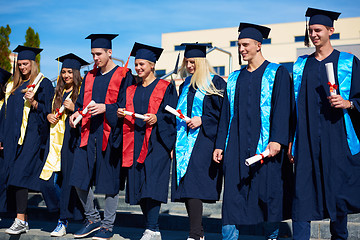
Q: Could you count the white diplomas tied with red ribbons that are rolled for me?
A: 7